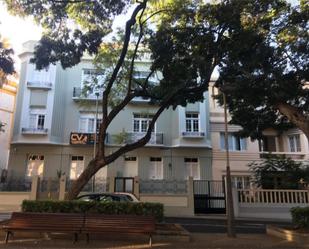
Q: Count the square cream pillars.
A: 5